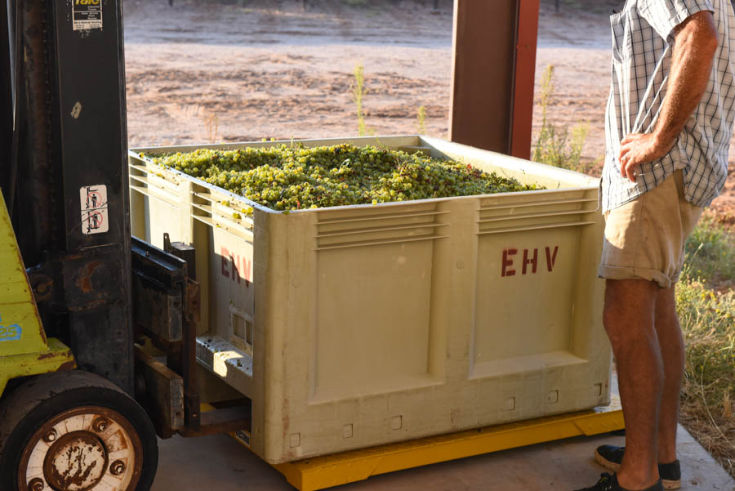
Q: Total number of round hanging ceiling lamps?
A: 0